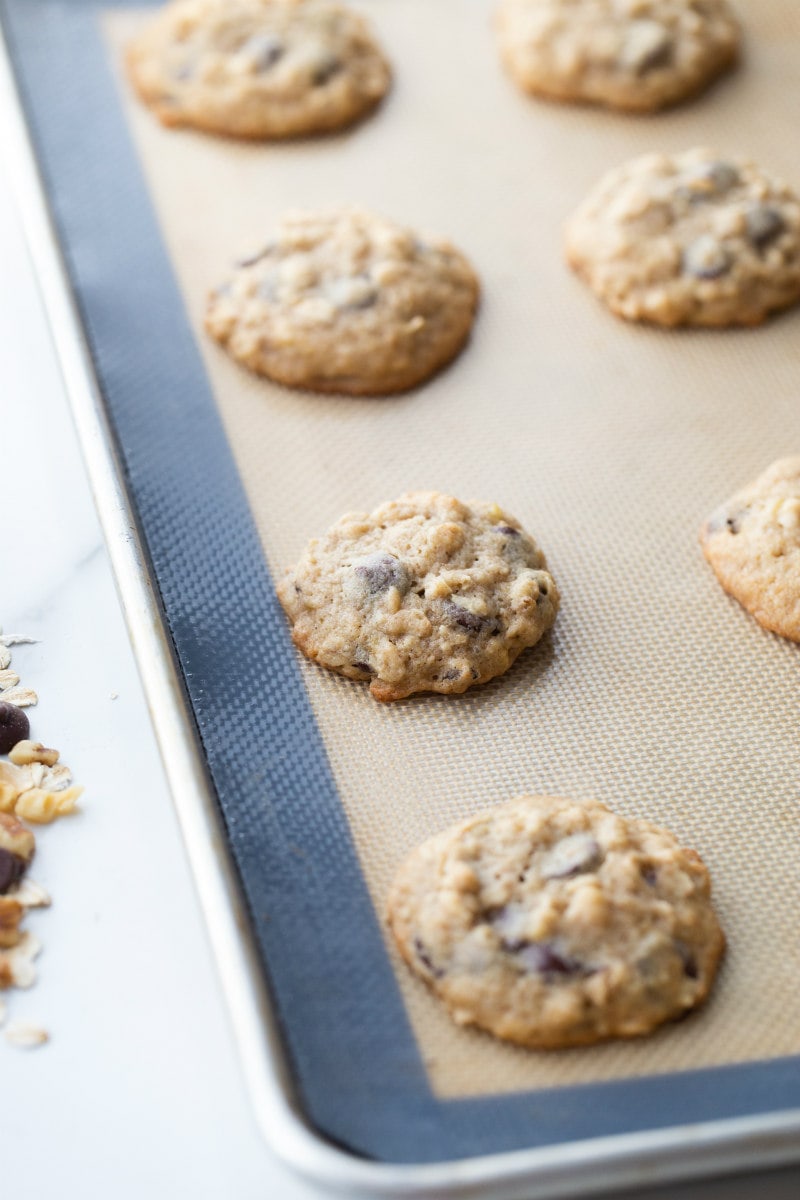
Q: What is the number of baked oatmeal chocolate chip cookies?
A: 7